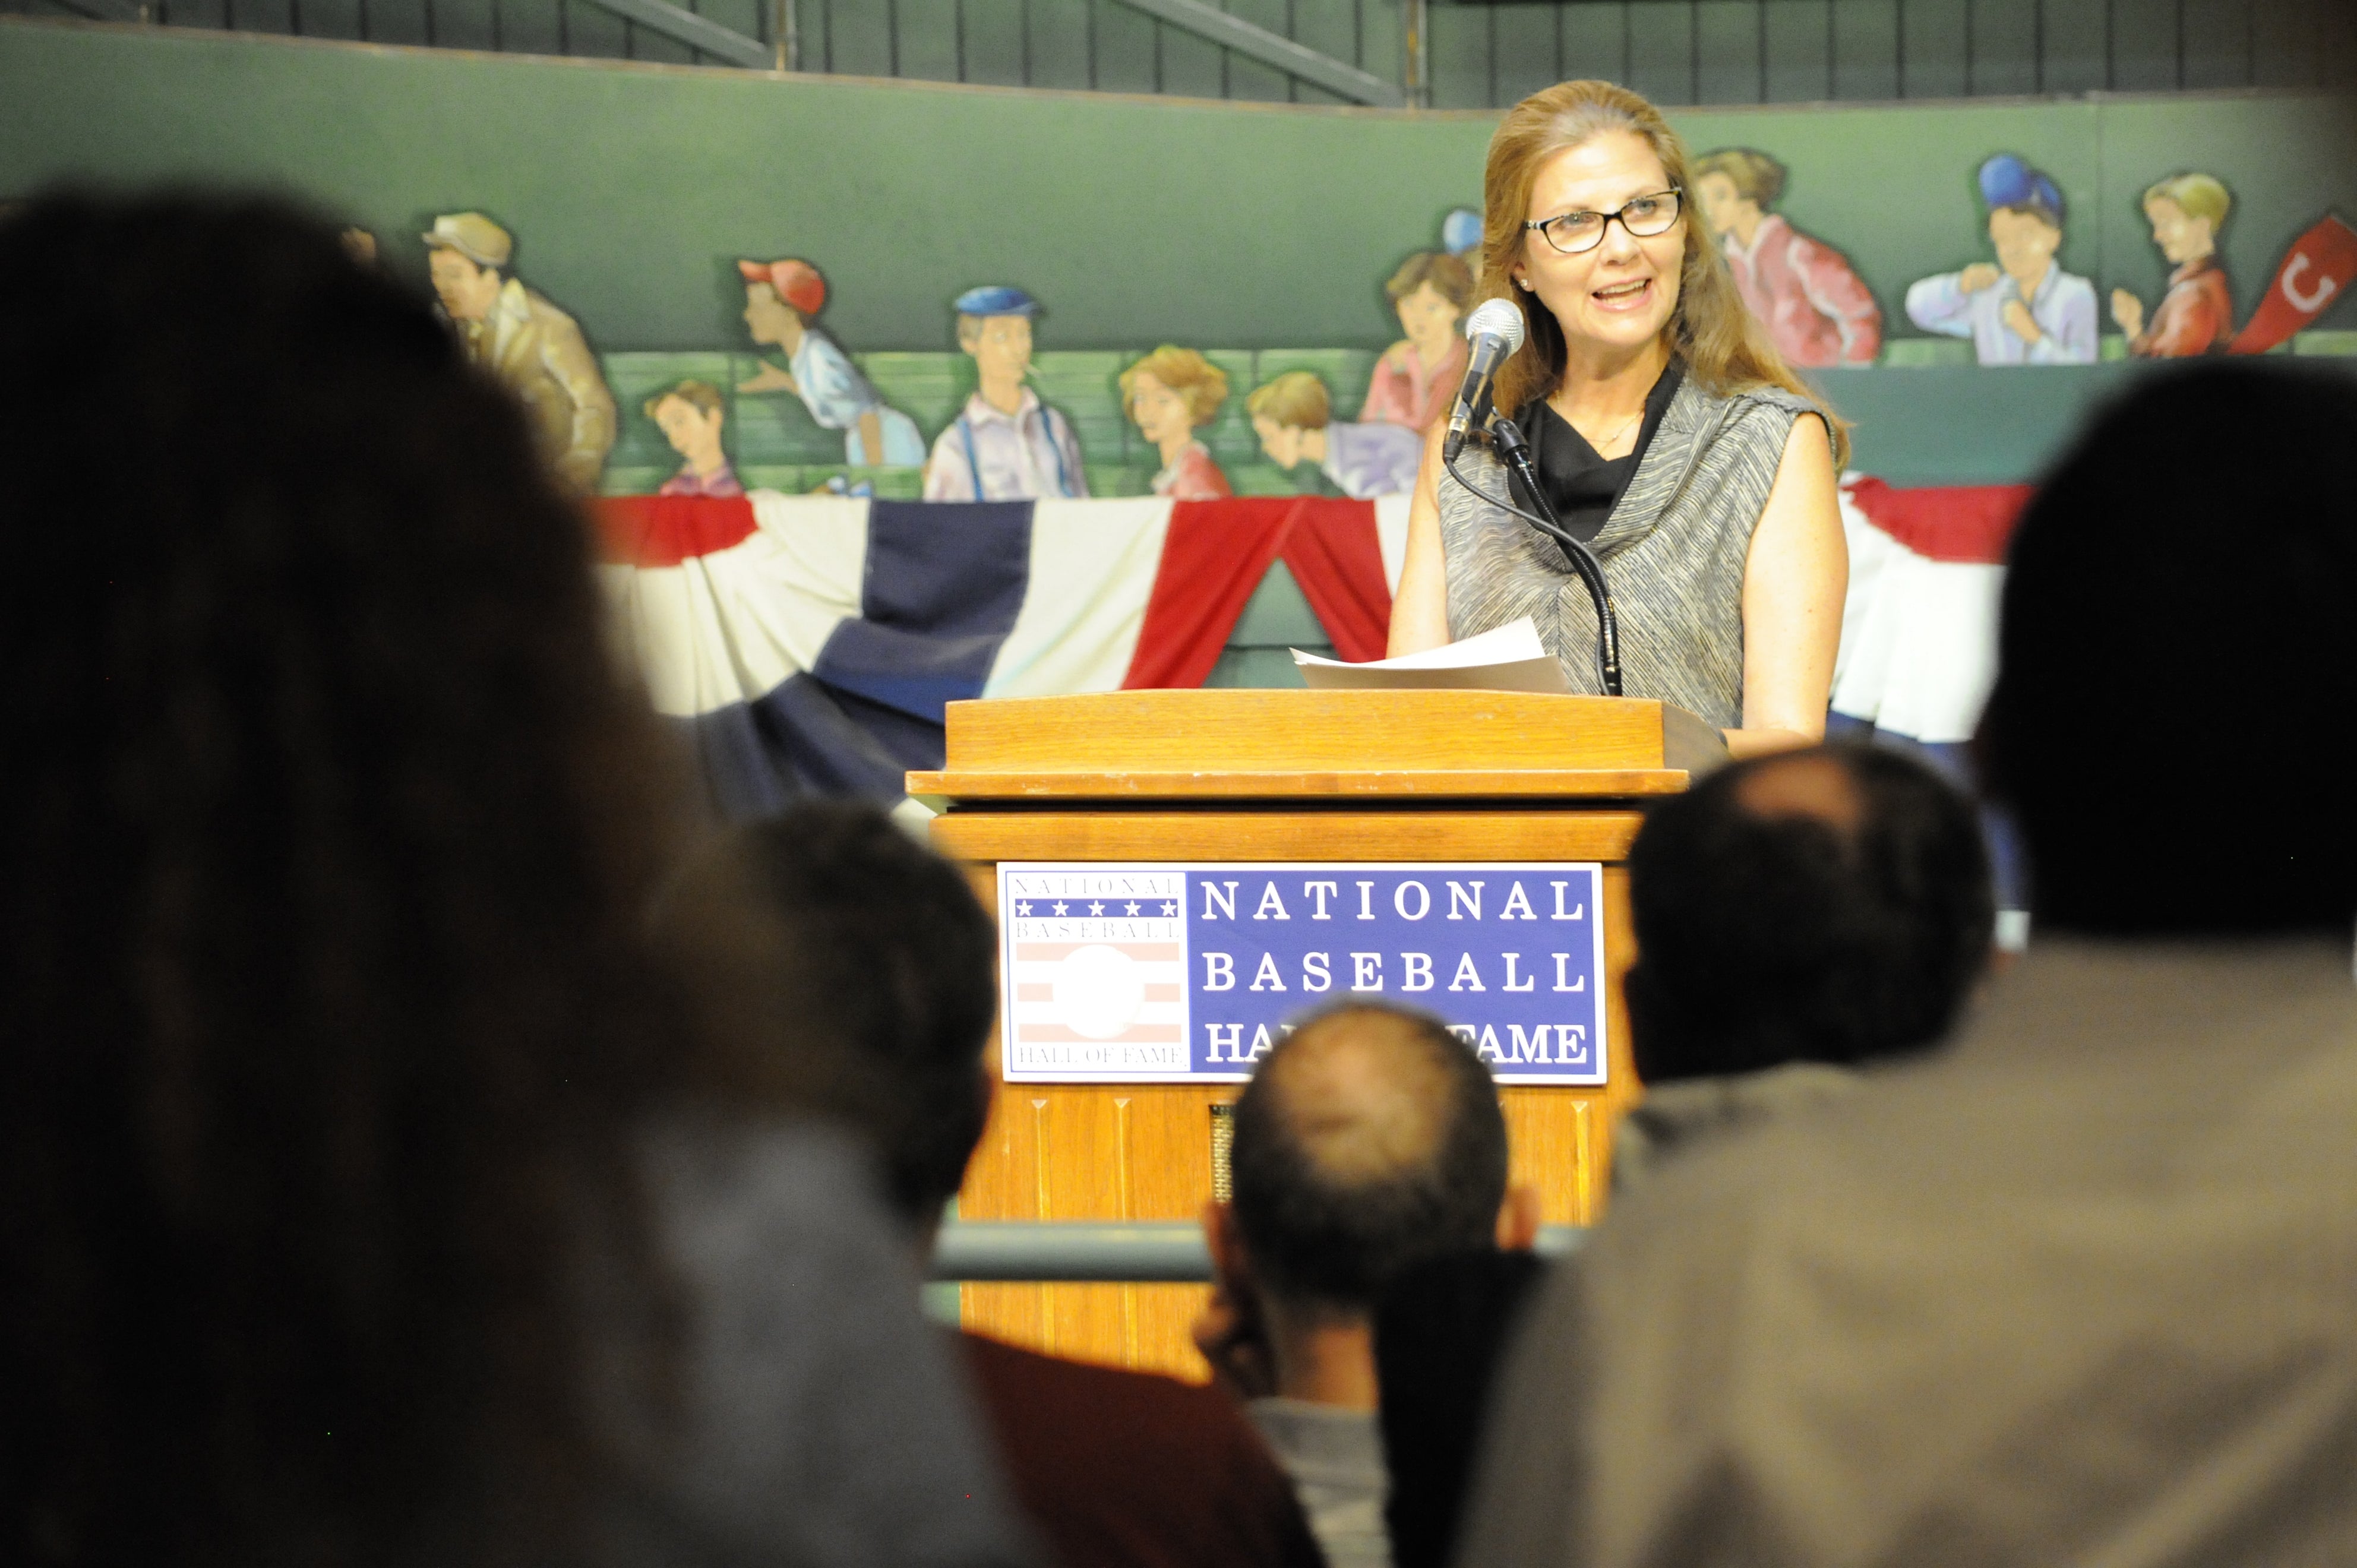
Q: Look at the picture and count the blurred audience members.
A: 5